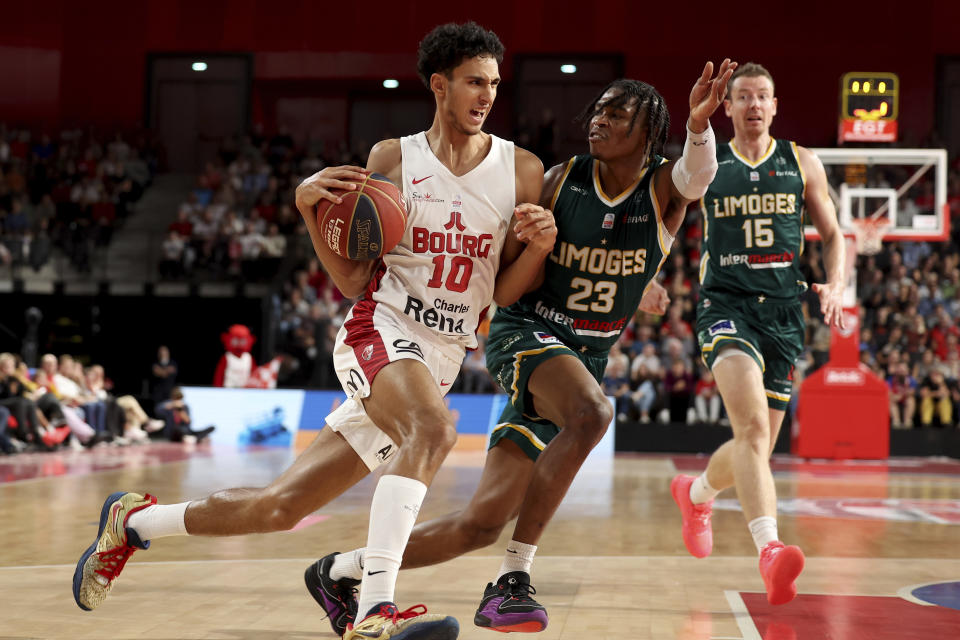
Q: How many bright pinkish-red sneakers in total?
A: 2